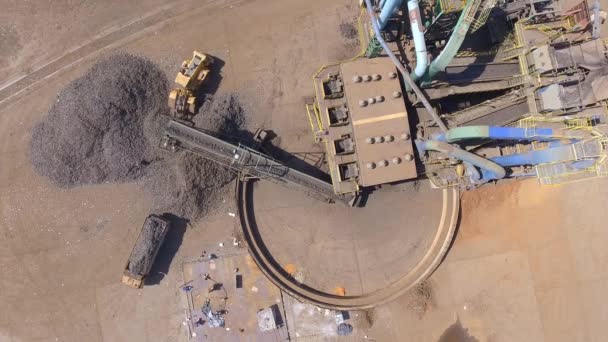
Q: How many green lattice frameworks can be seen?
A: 1